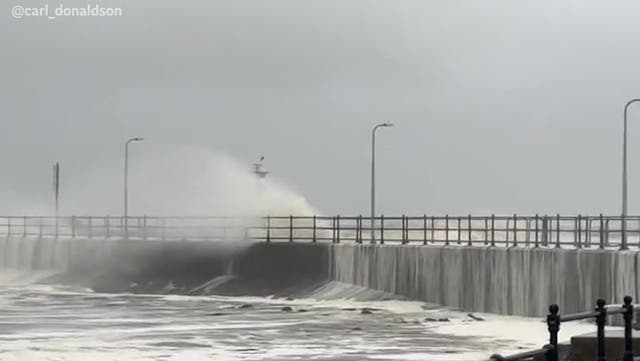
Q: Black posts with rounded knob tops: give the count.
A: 3